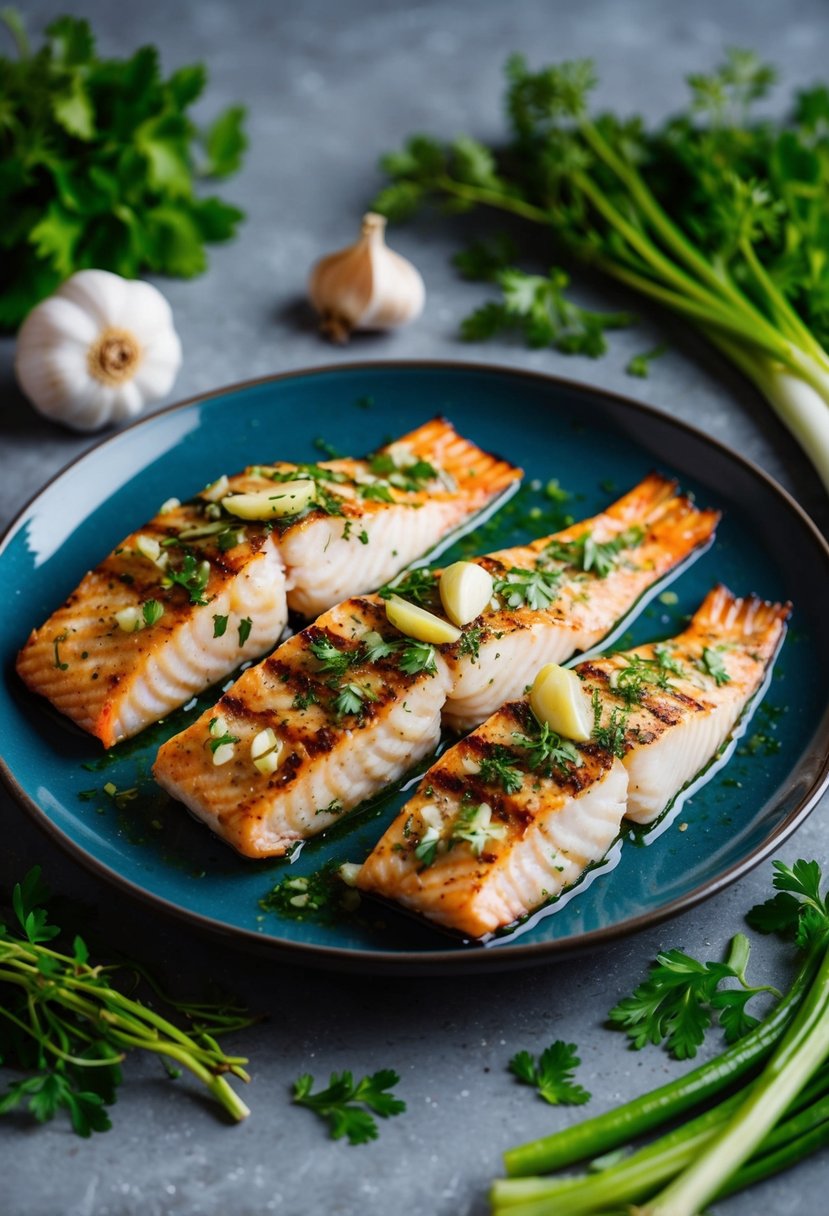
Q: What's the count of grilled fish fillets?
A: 3